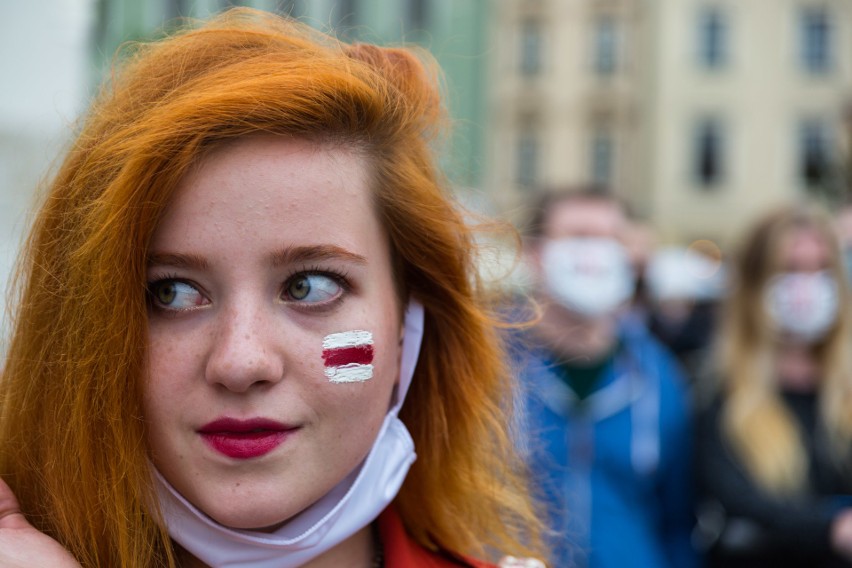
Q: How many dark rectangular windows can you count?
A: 8